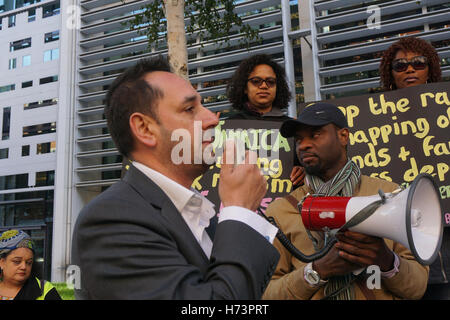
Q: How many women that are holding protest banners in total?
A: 2